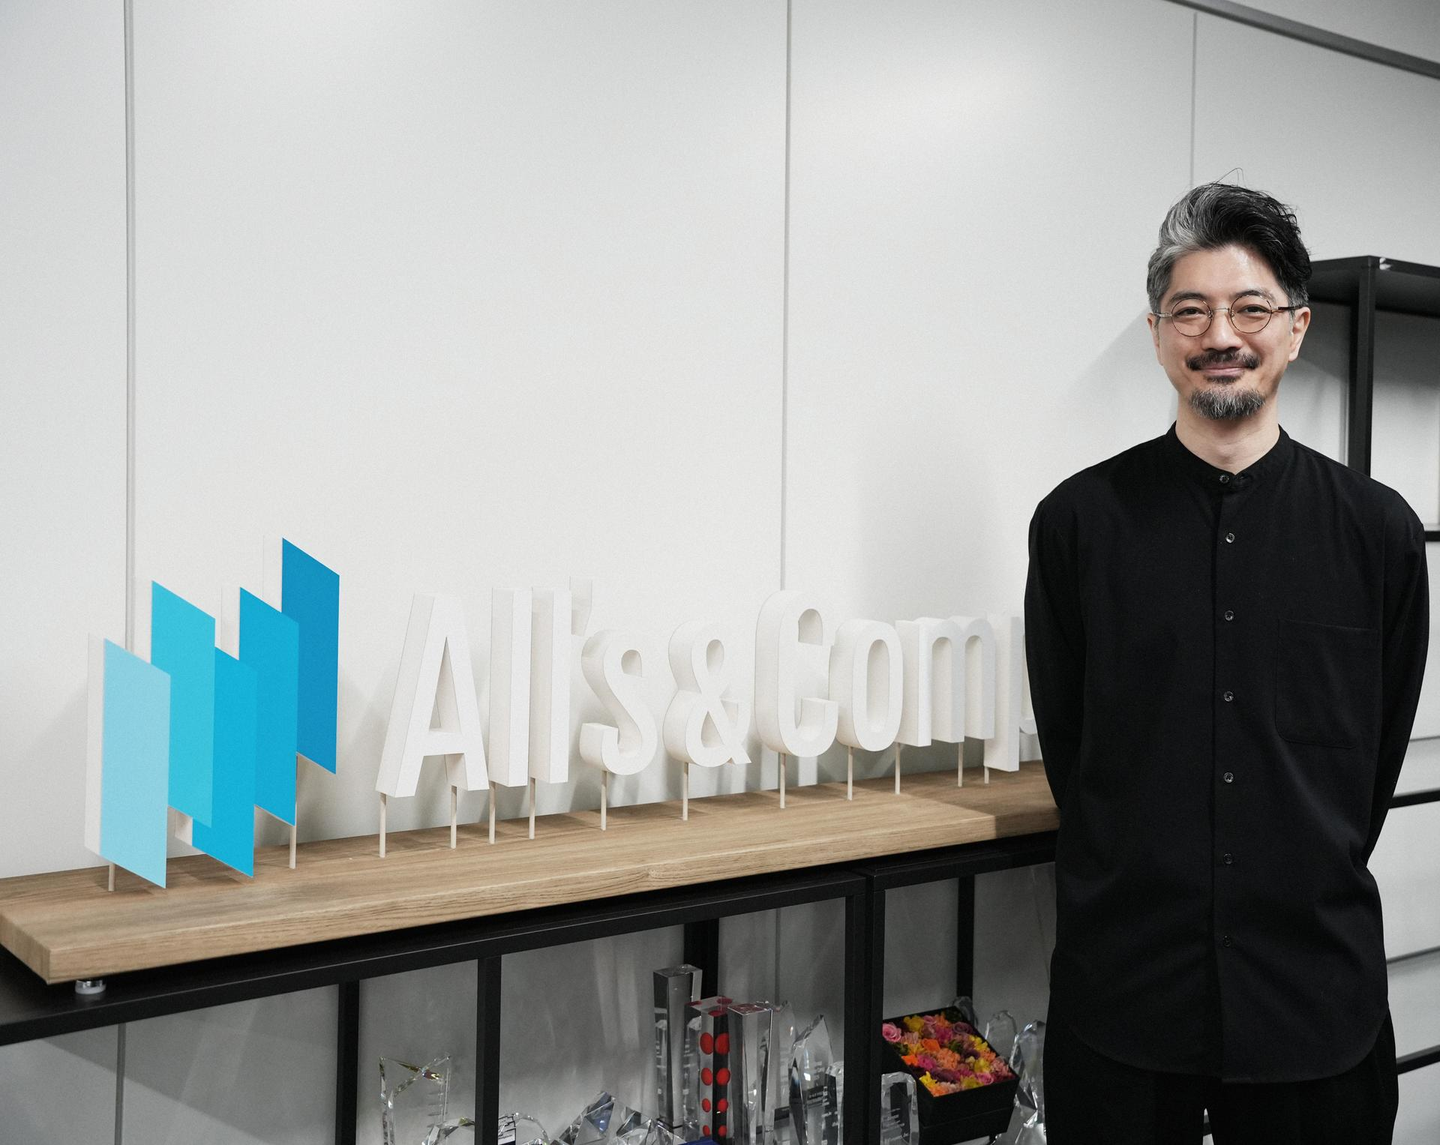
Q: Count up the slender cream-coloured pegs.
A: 13